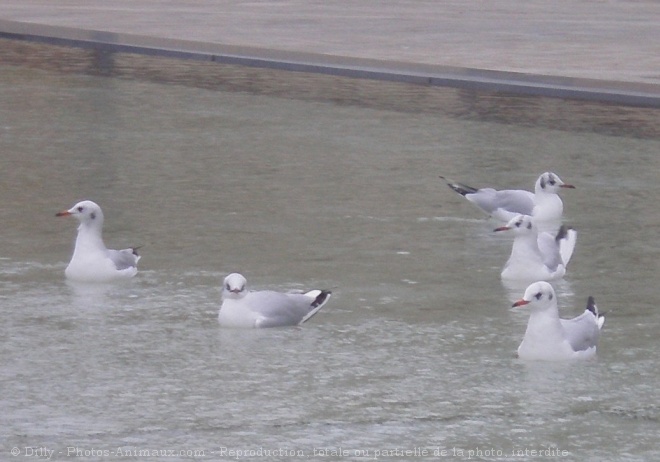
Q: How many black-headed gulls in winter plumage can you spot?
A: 5